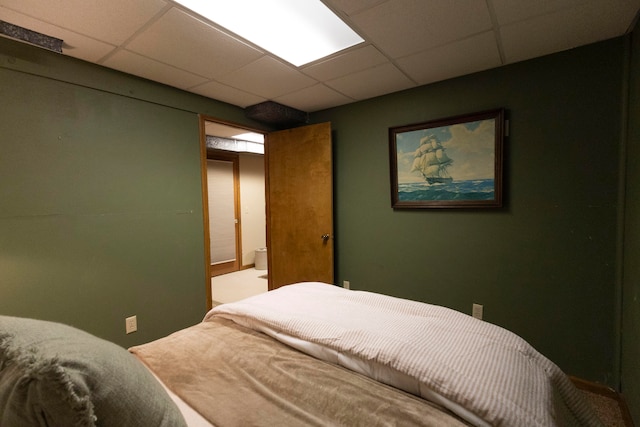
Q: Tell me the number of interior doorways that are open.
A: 1